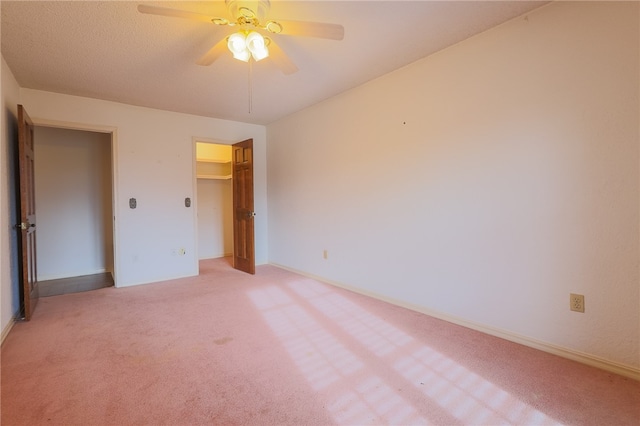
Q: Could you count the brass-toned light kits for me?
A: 1